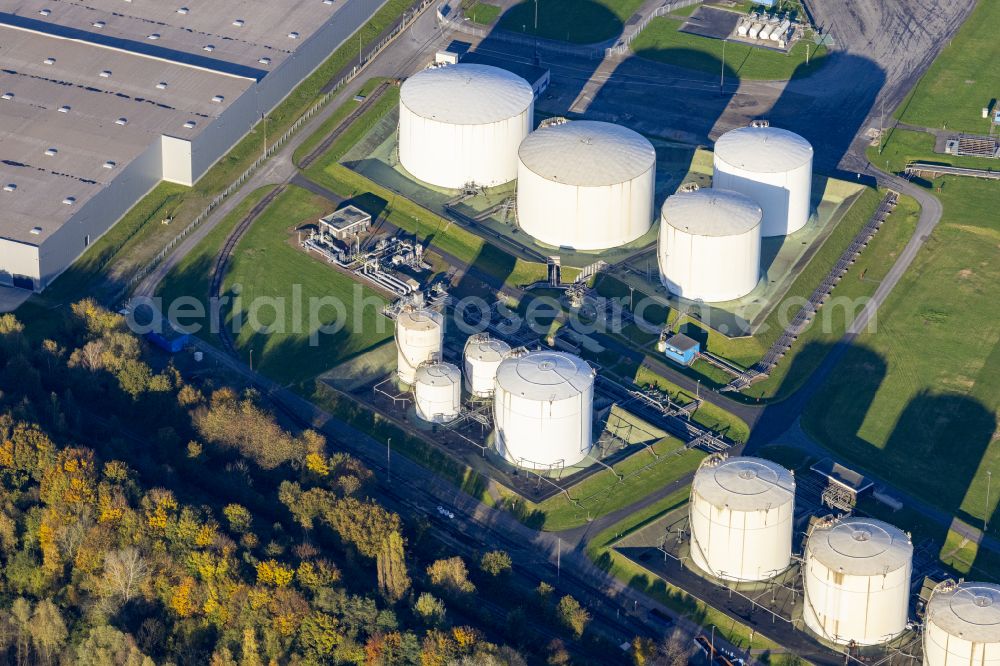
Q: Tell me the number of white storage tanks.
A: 11